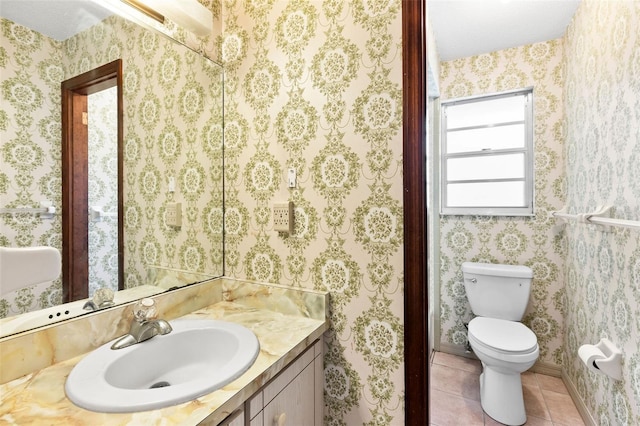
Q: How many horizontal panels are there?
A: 4